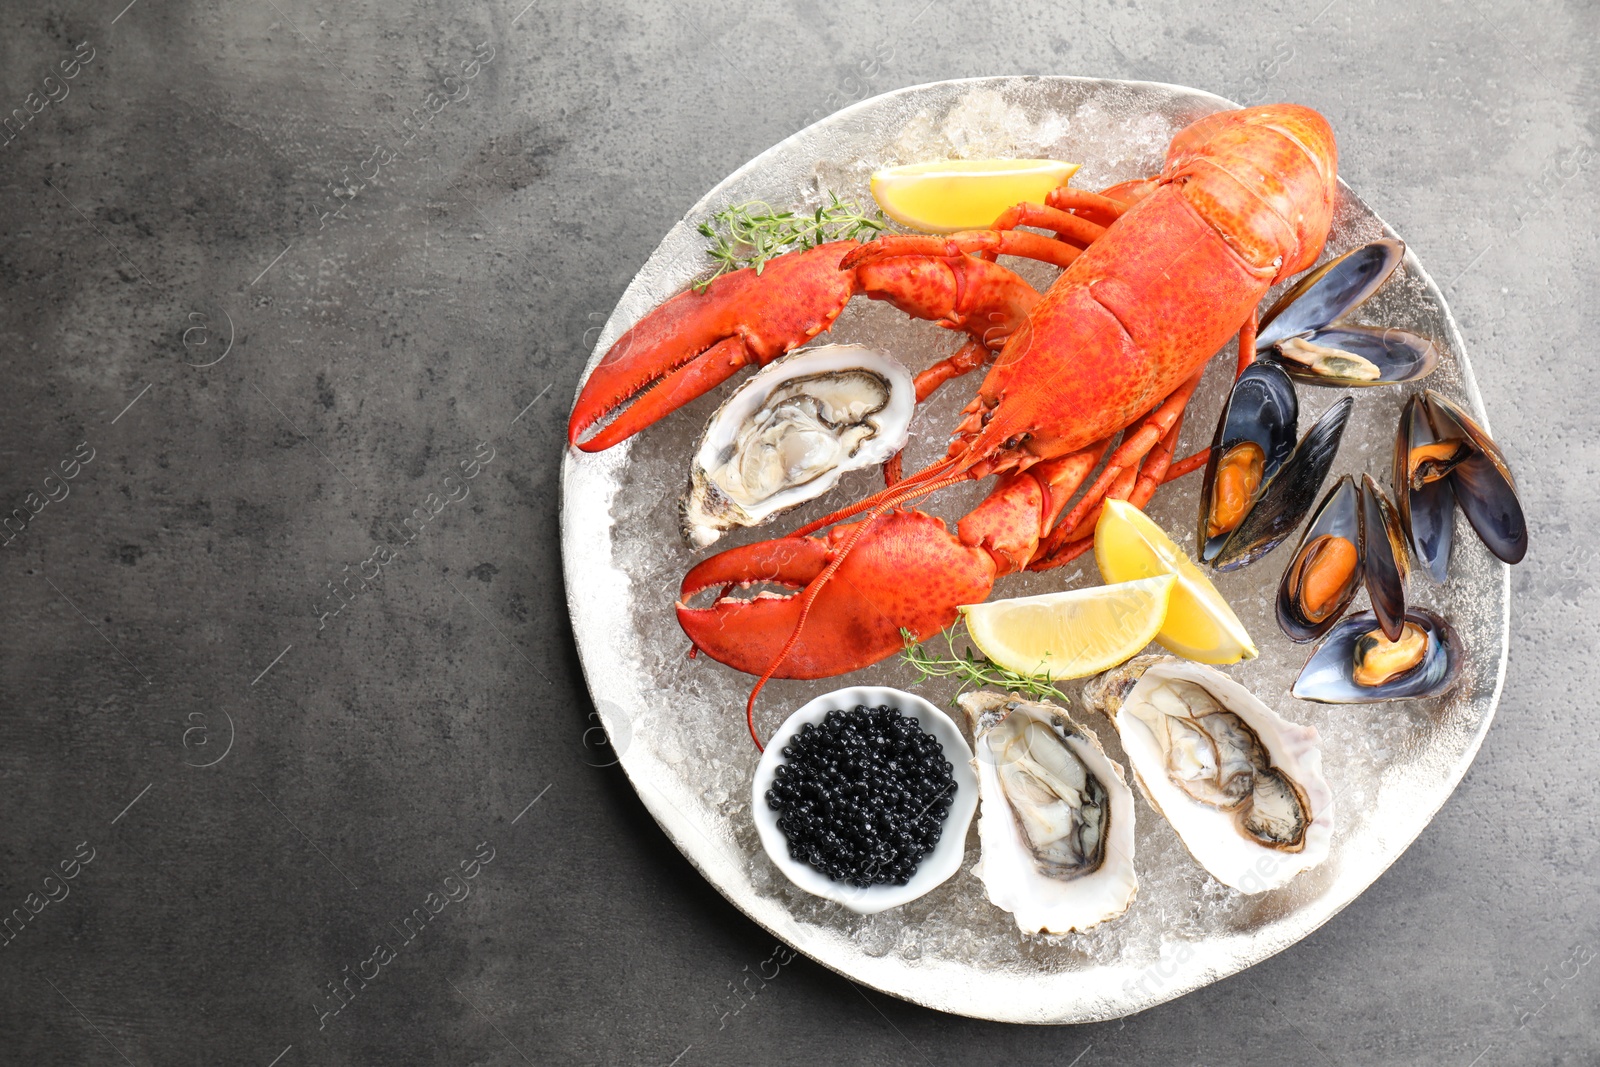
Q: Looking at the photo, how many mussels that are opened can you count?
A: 5